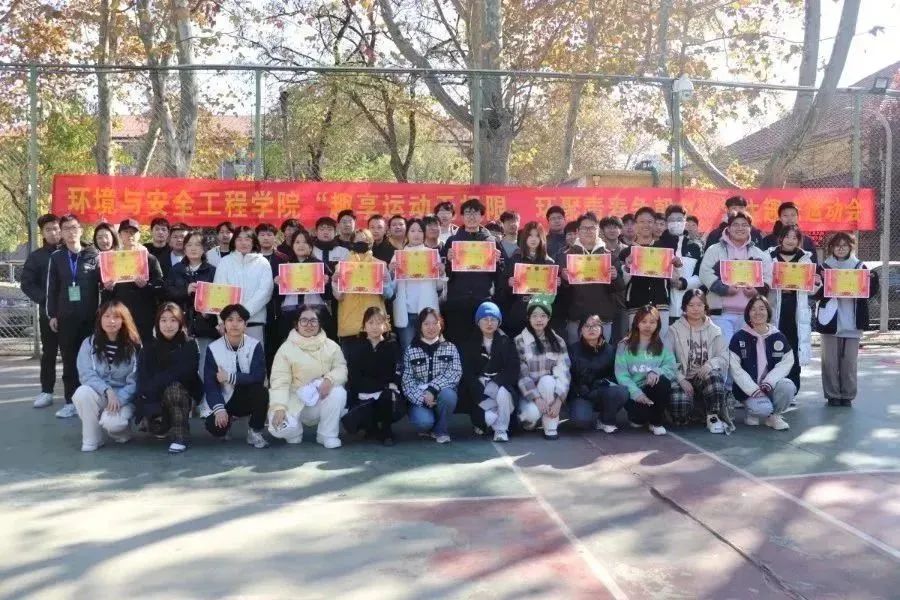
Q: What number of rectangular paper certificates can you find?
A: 12